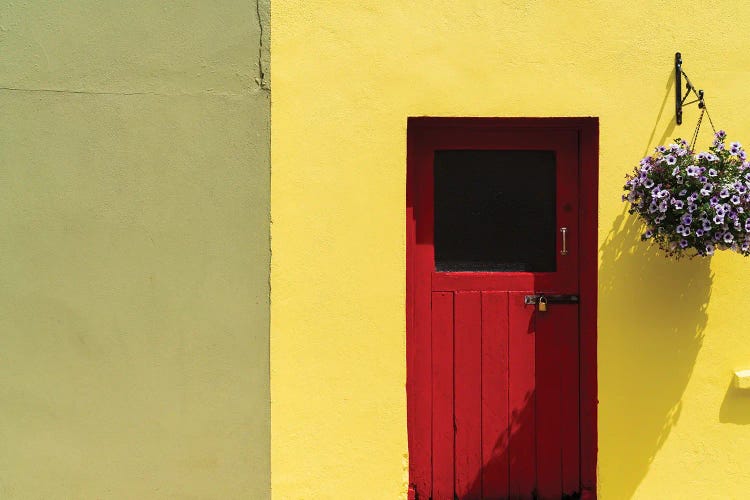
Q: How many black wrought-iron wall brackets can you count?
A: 1